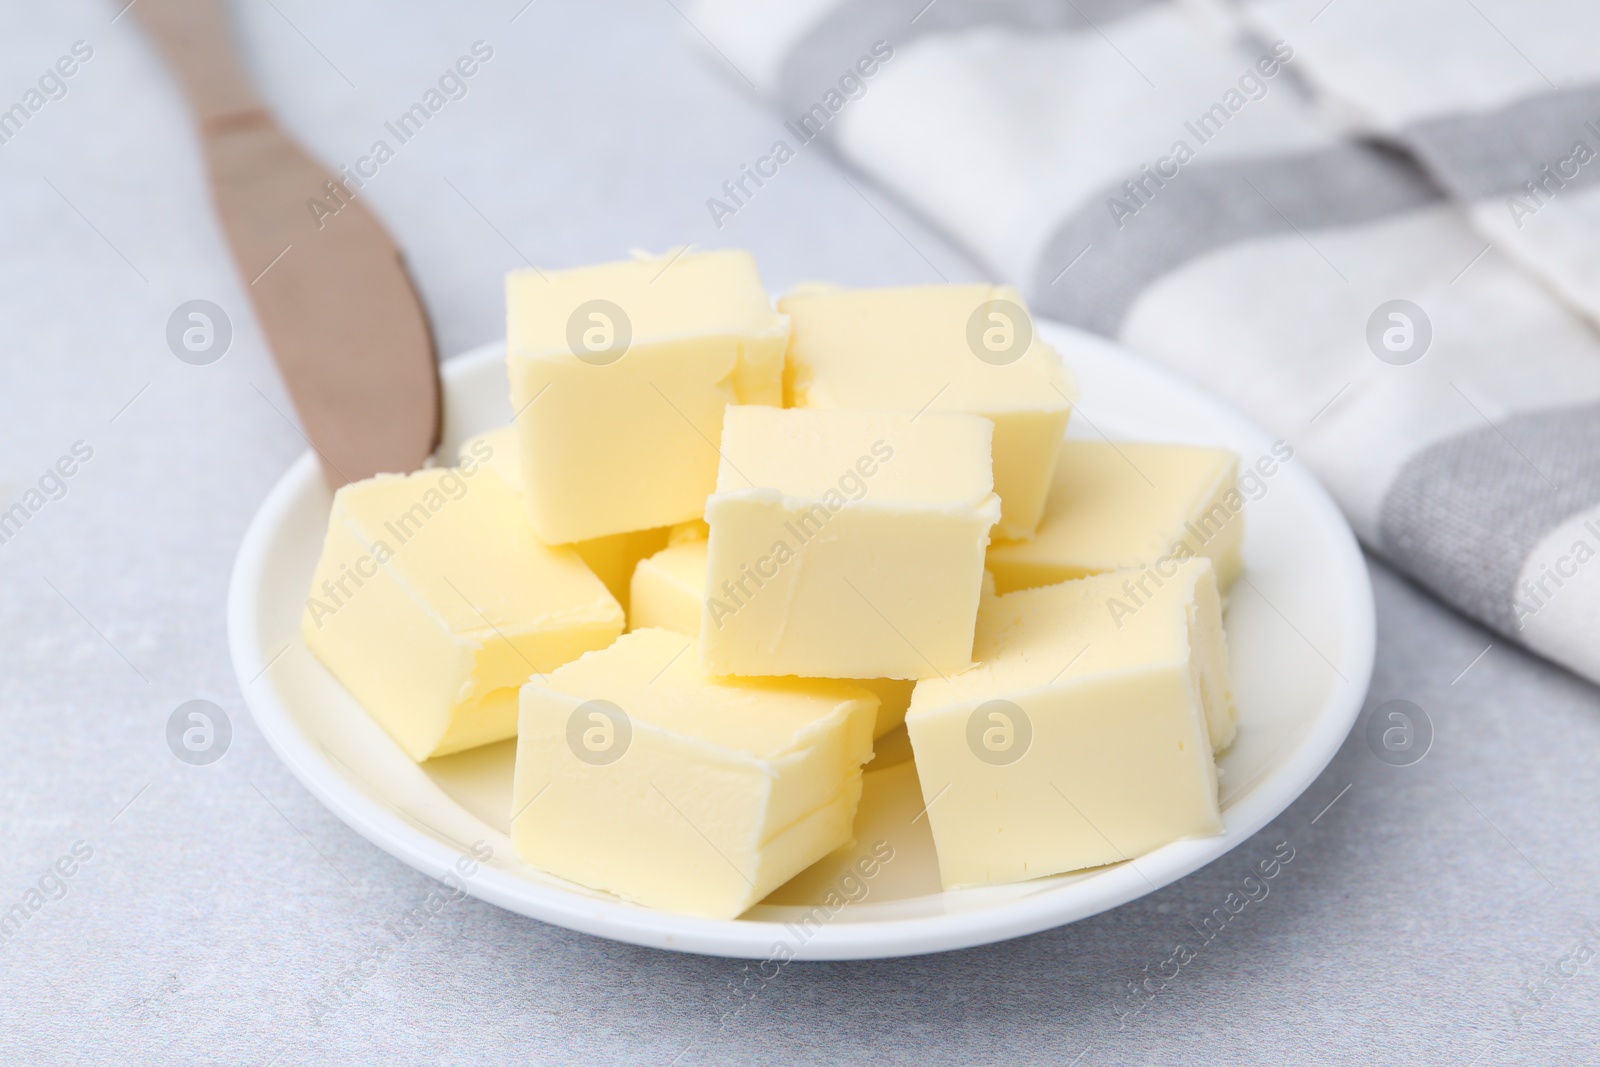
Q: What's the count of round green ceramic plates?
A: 0